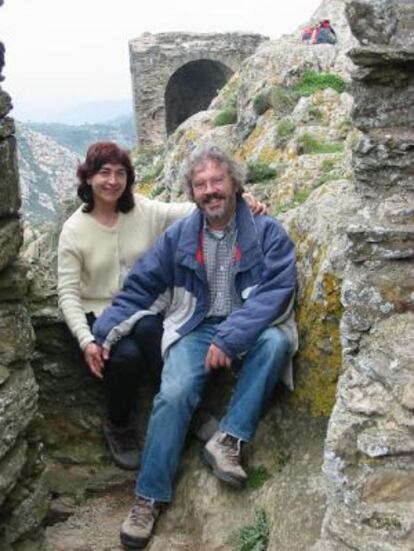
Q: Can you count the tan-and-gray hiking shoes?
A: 2